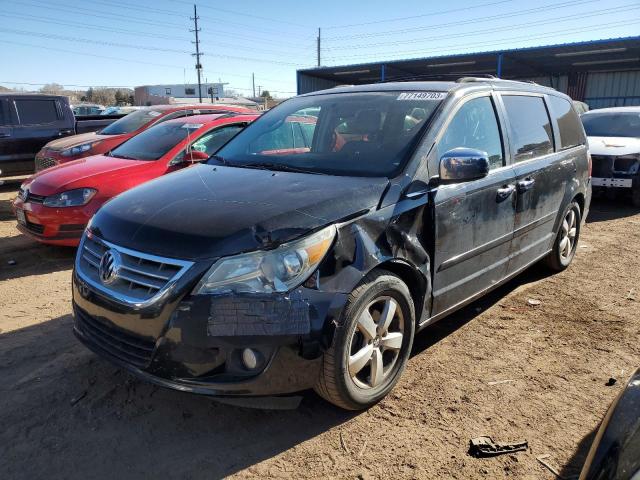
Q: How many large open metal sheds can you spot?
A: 1